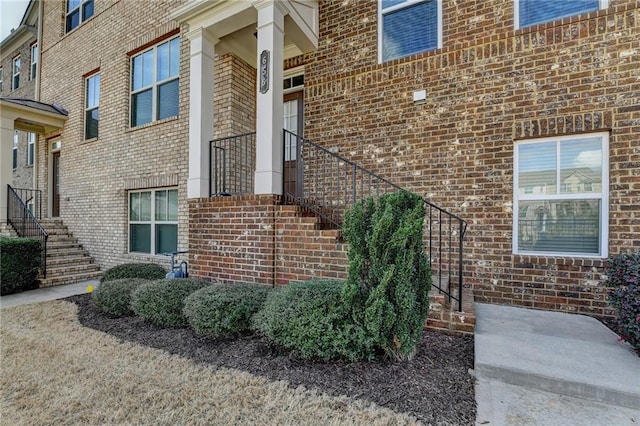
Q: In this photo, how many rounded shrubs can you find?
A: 5